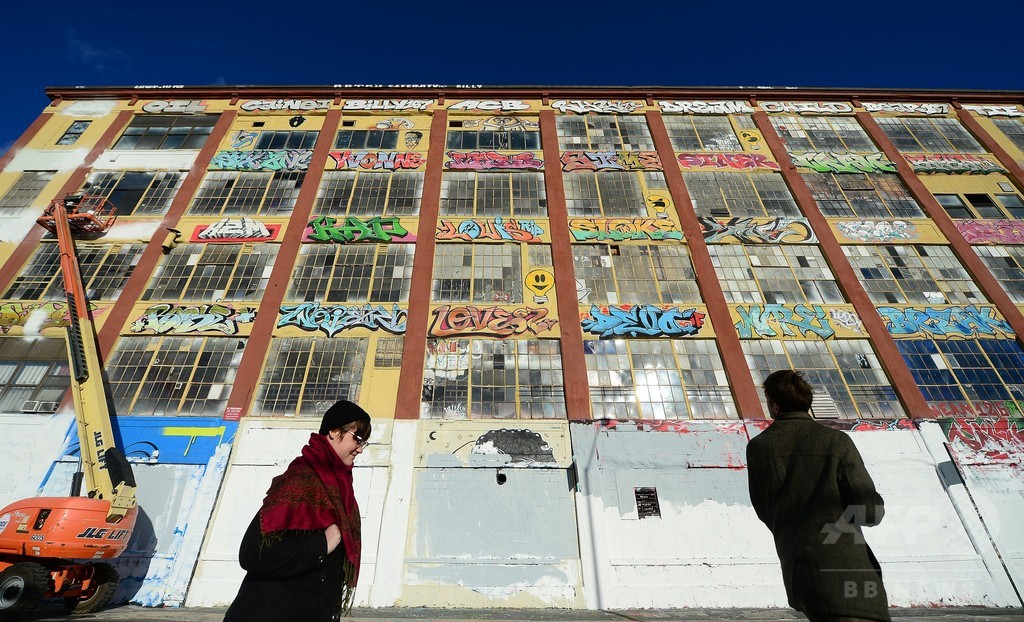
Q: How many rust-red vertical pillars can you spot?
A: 10